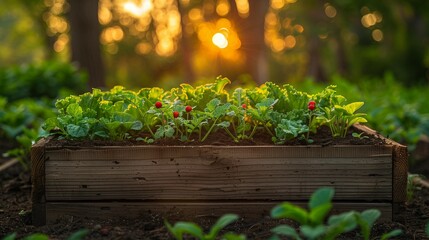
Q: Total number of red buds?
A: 5